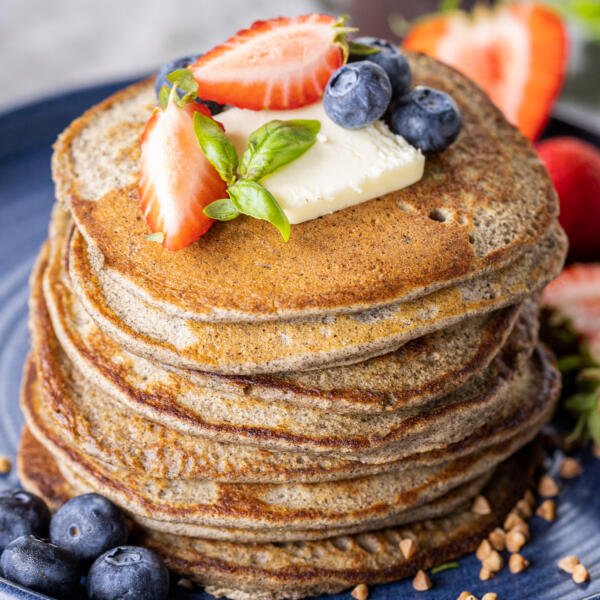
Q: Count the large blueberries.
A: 8